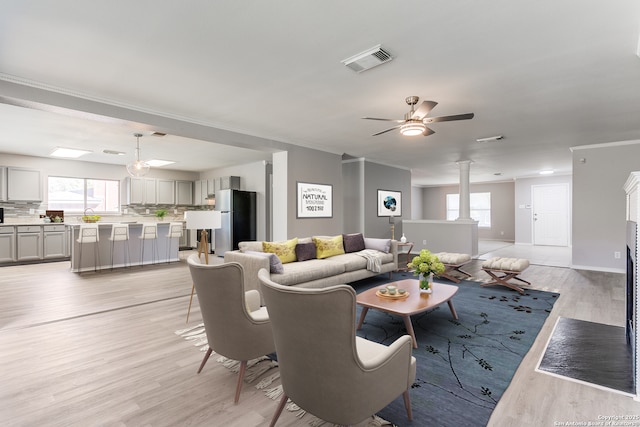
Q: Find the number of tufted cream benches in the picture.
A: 2